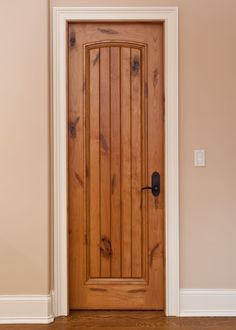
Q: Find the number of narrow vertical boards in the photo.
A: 5